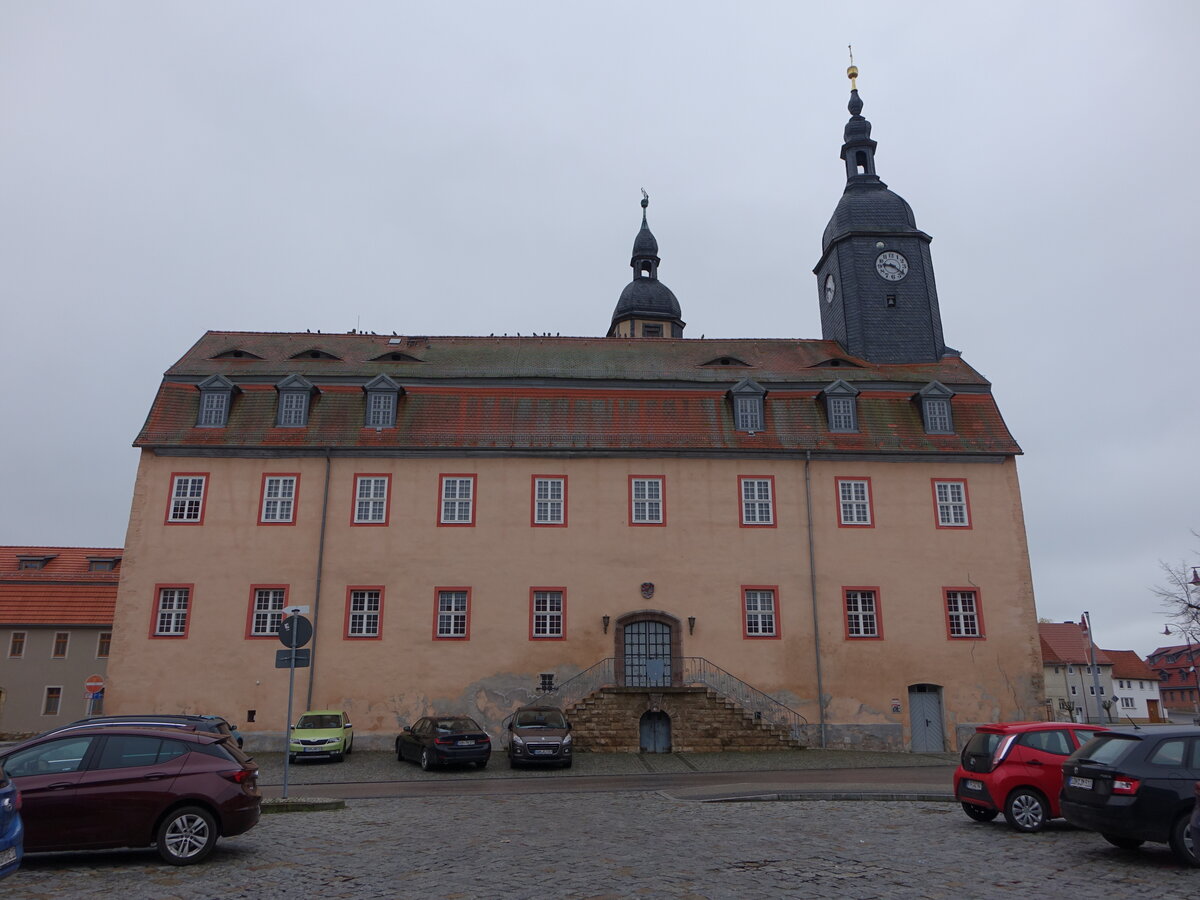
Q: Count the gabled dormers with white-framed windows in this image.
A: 6